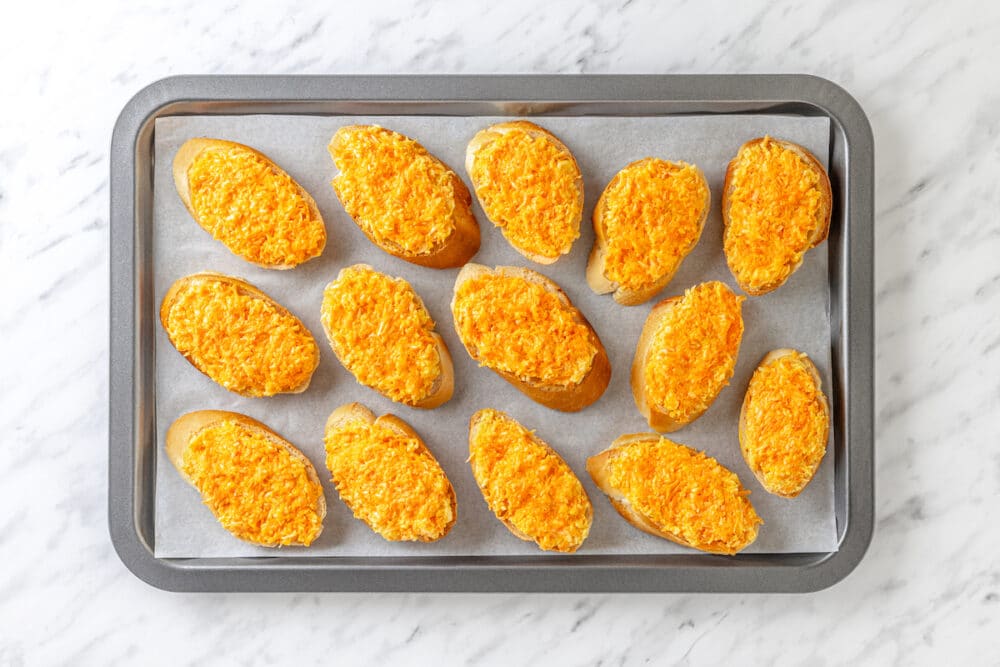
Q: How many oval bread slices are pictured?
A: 14